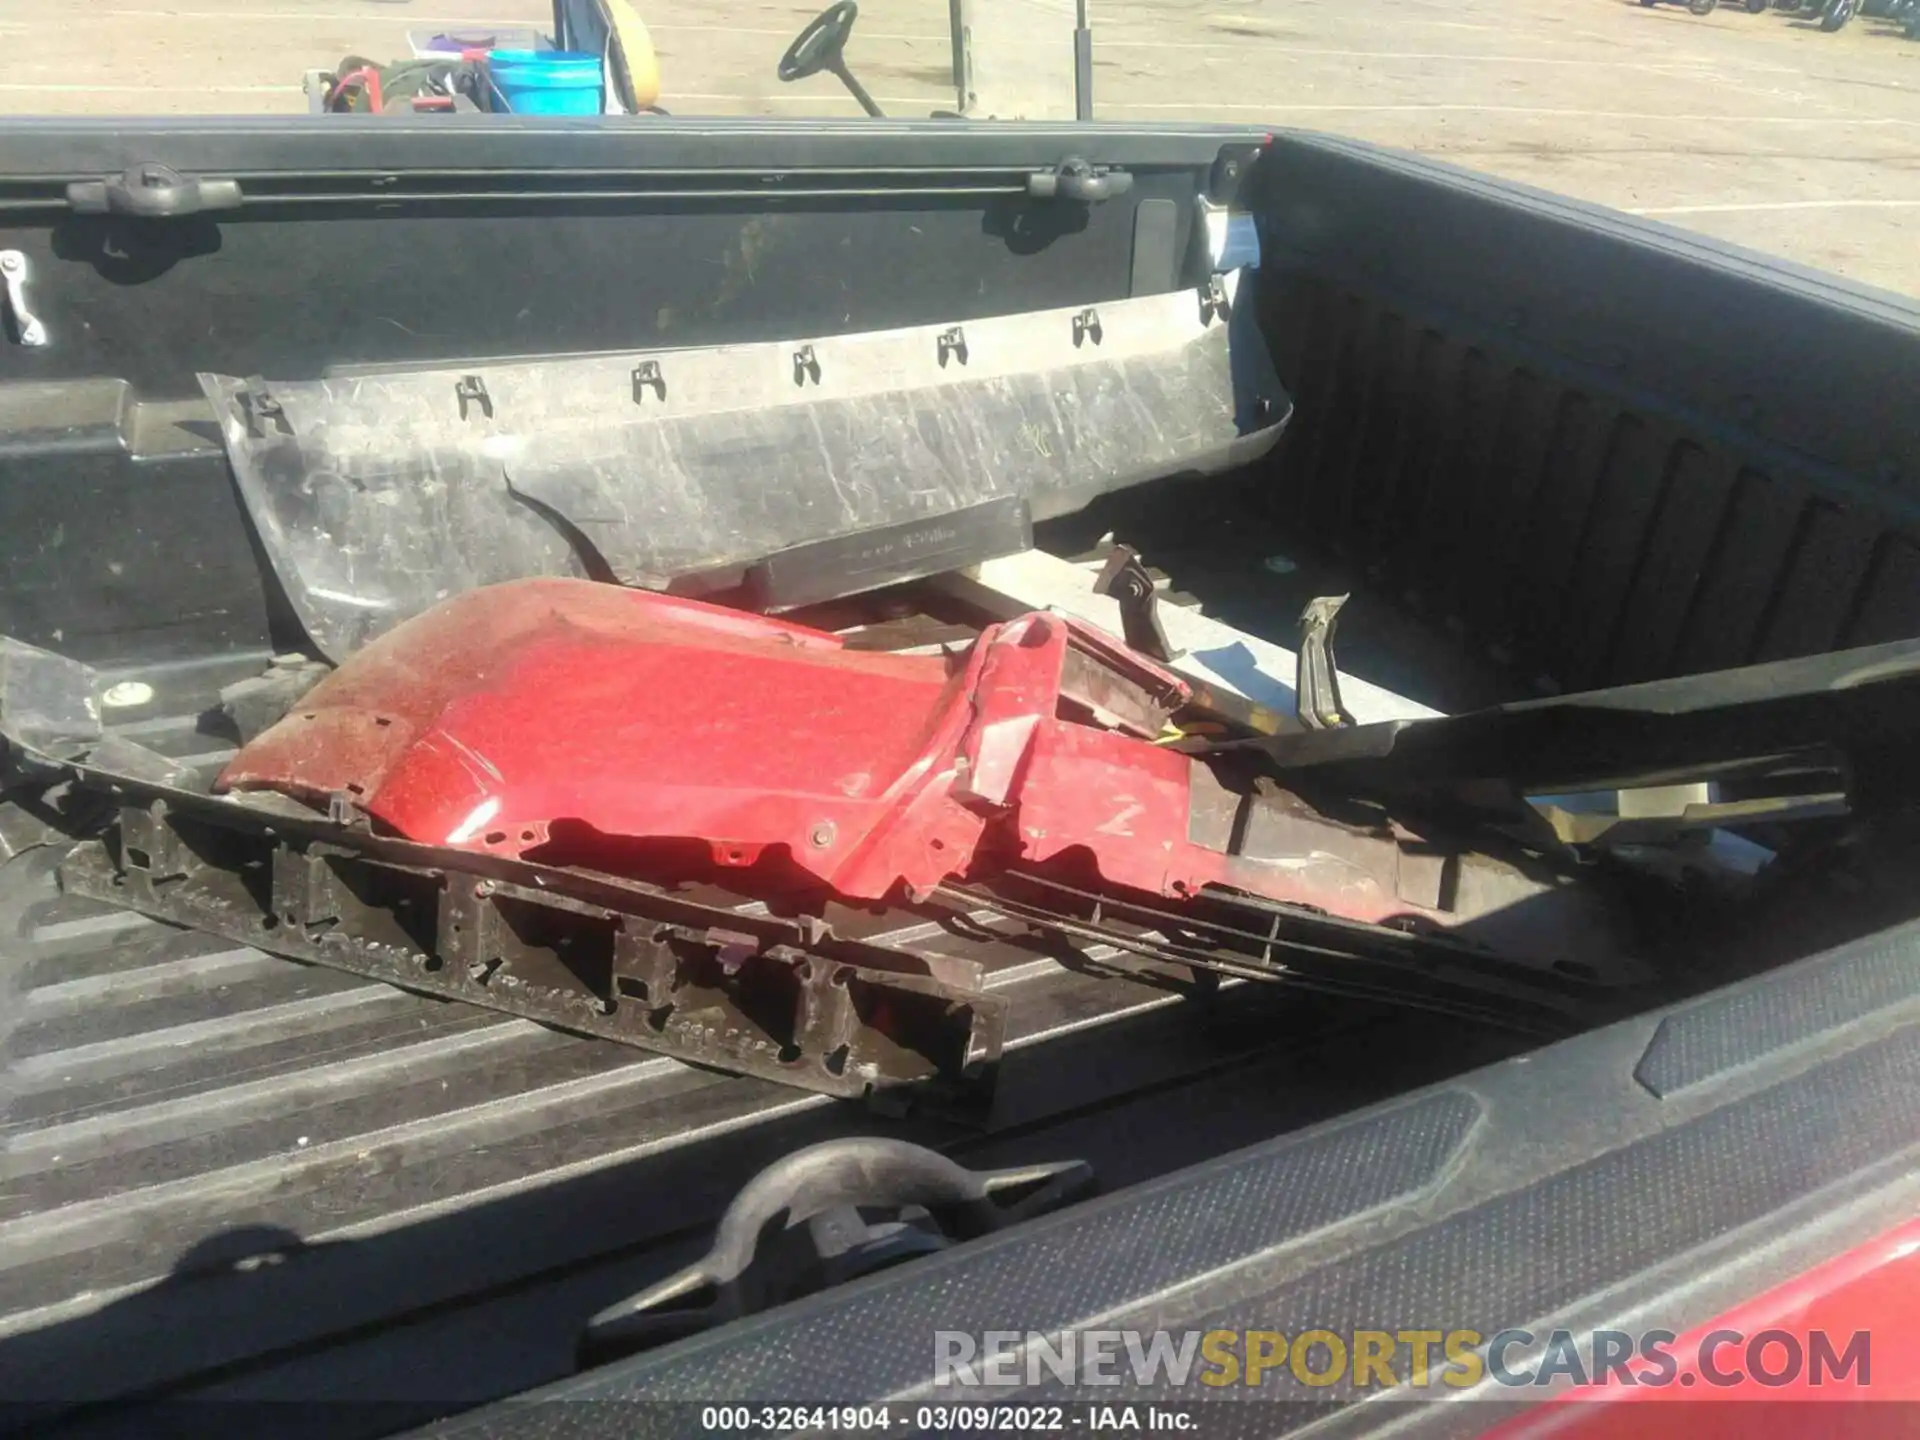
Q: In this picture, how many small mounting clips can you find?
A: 7